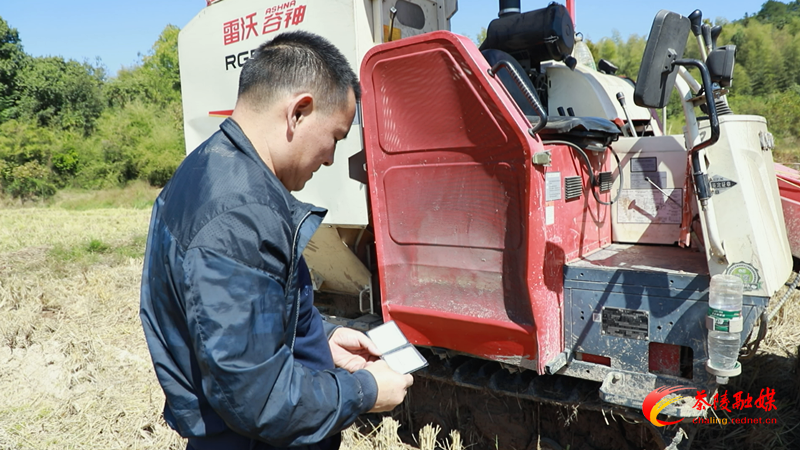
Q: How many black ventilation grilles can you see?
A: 2